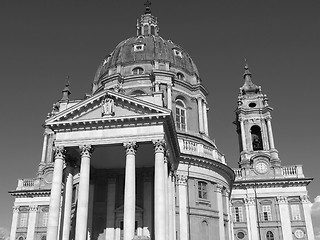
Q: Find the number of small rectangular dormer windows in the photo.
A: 2